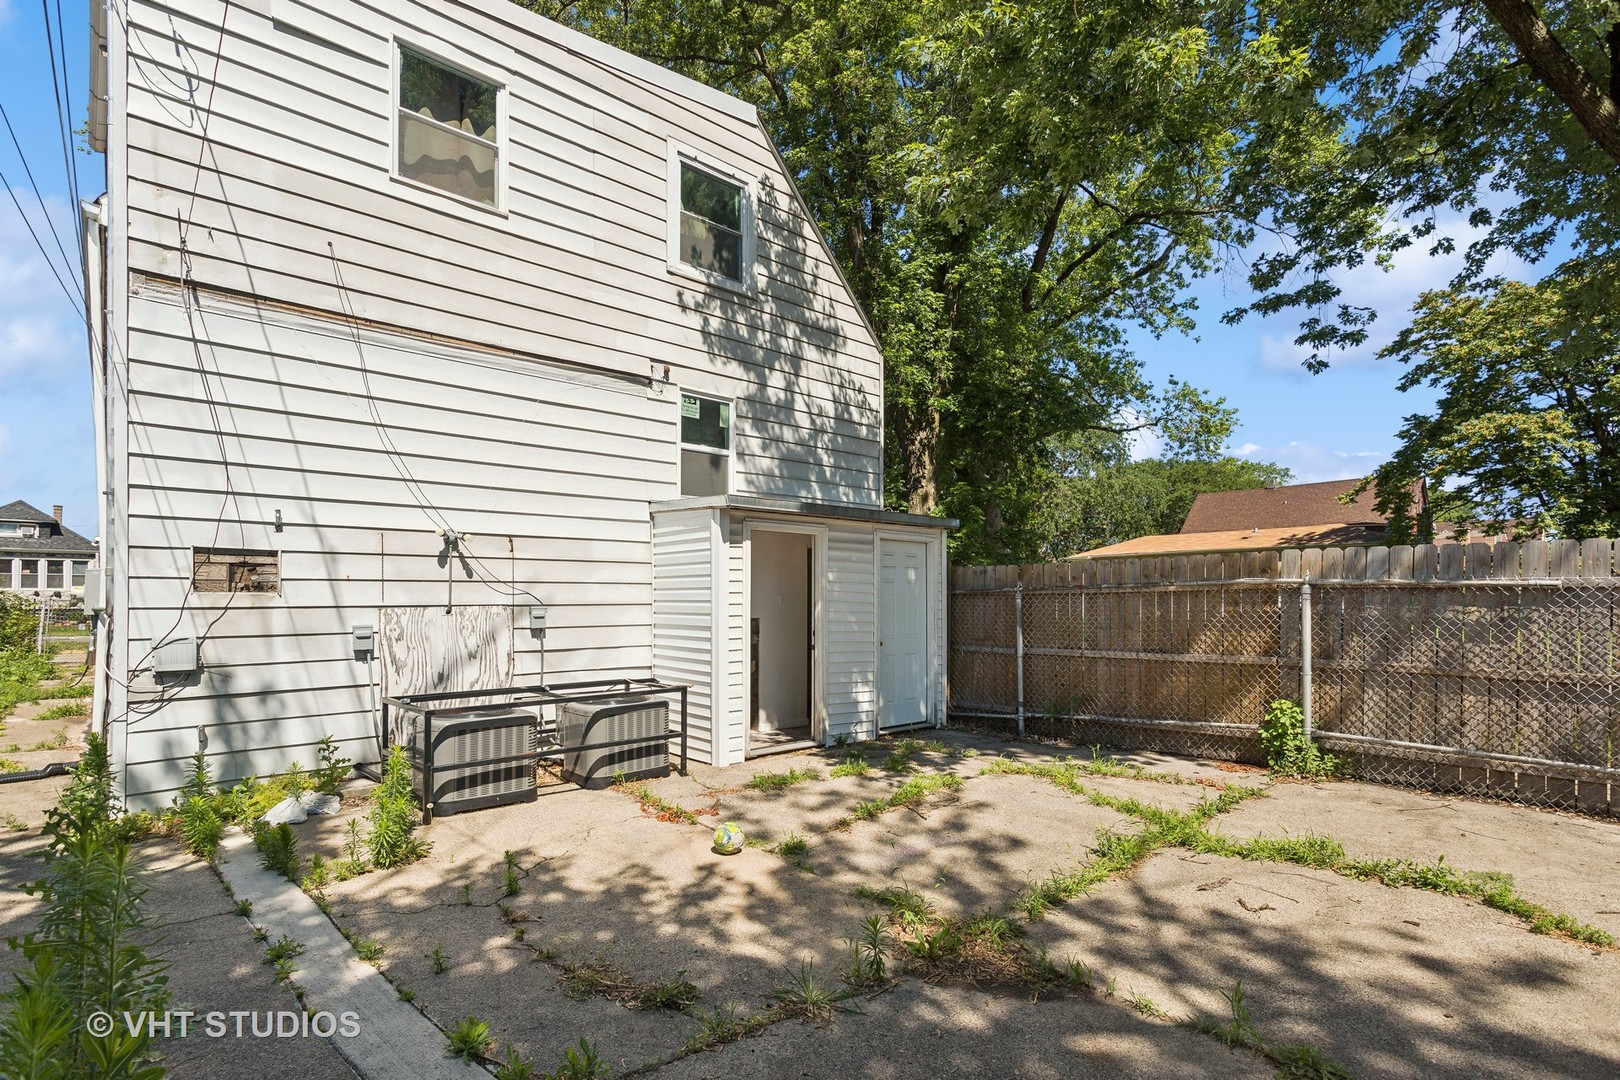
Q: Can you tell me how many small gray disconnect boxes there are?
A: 2